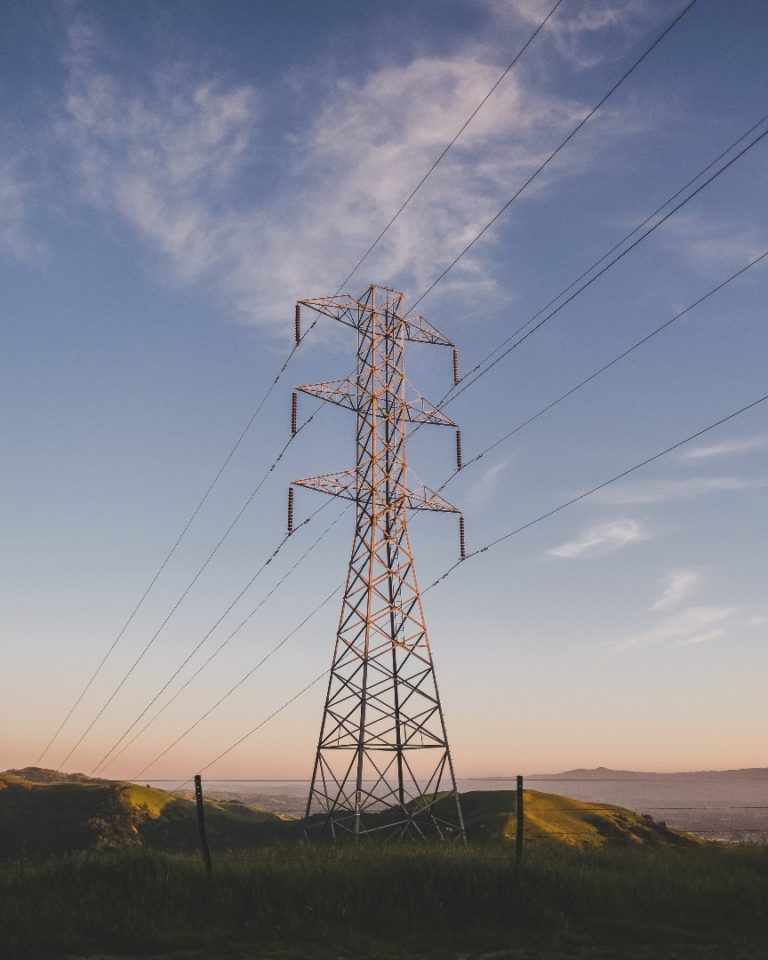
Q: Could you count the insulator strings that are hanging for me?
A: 6